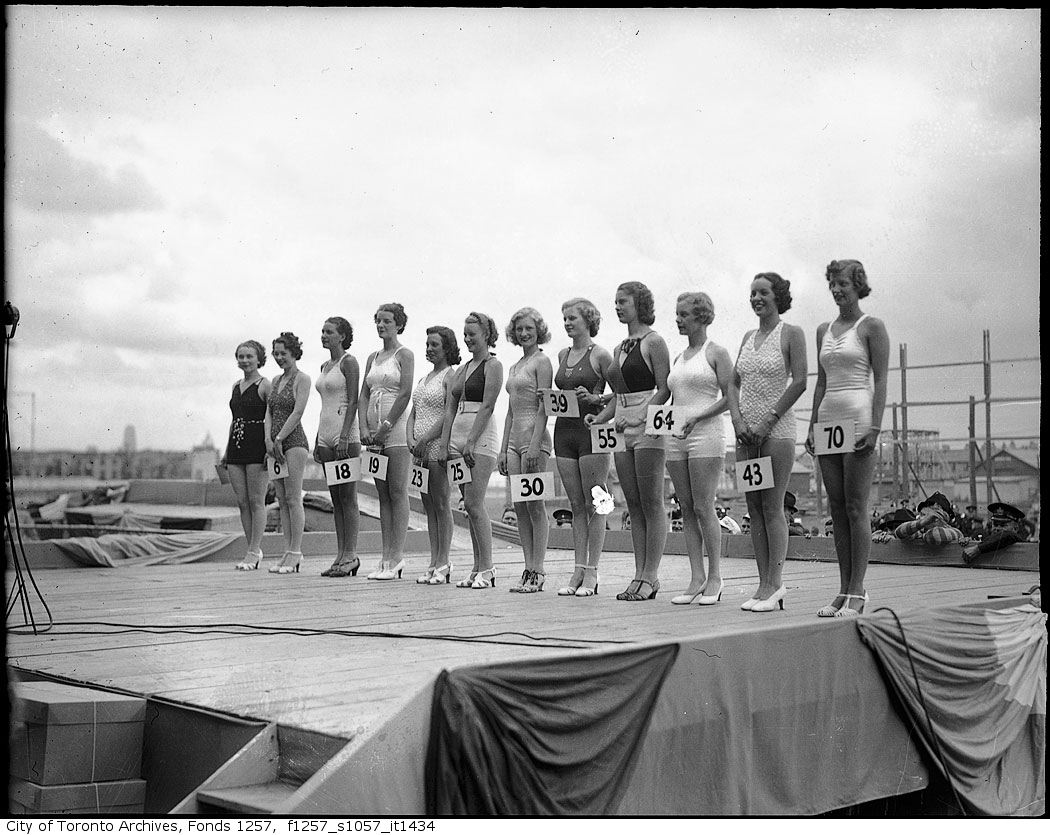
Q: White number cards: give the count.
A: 11